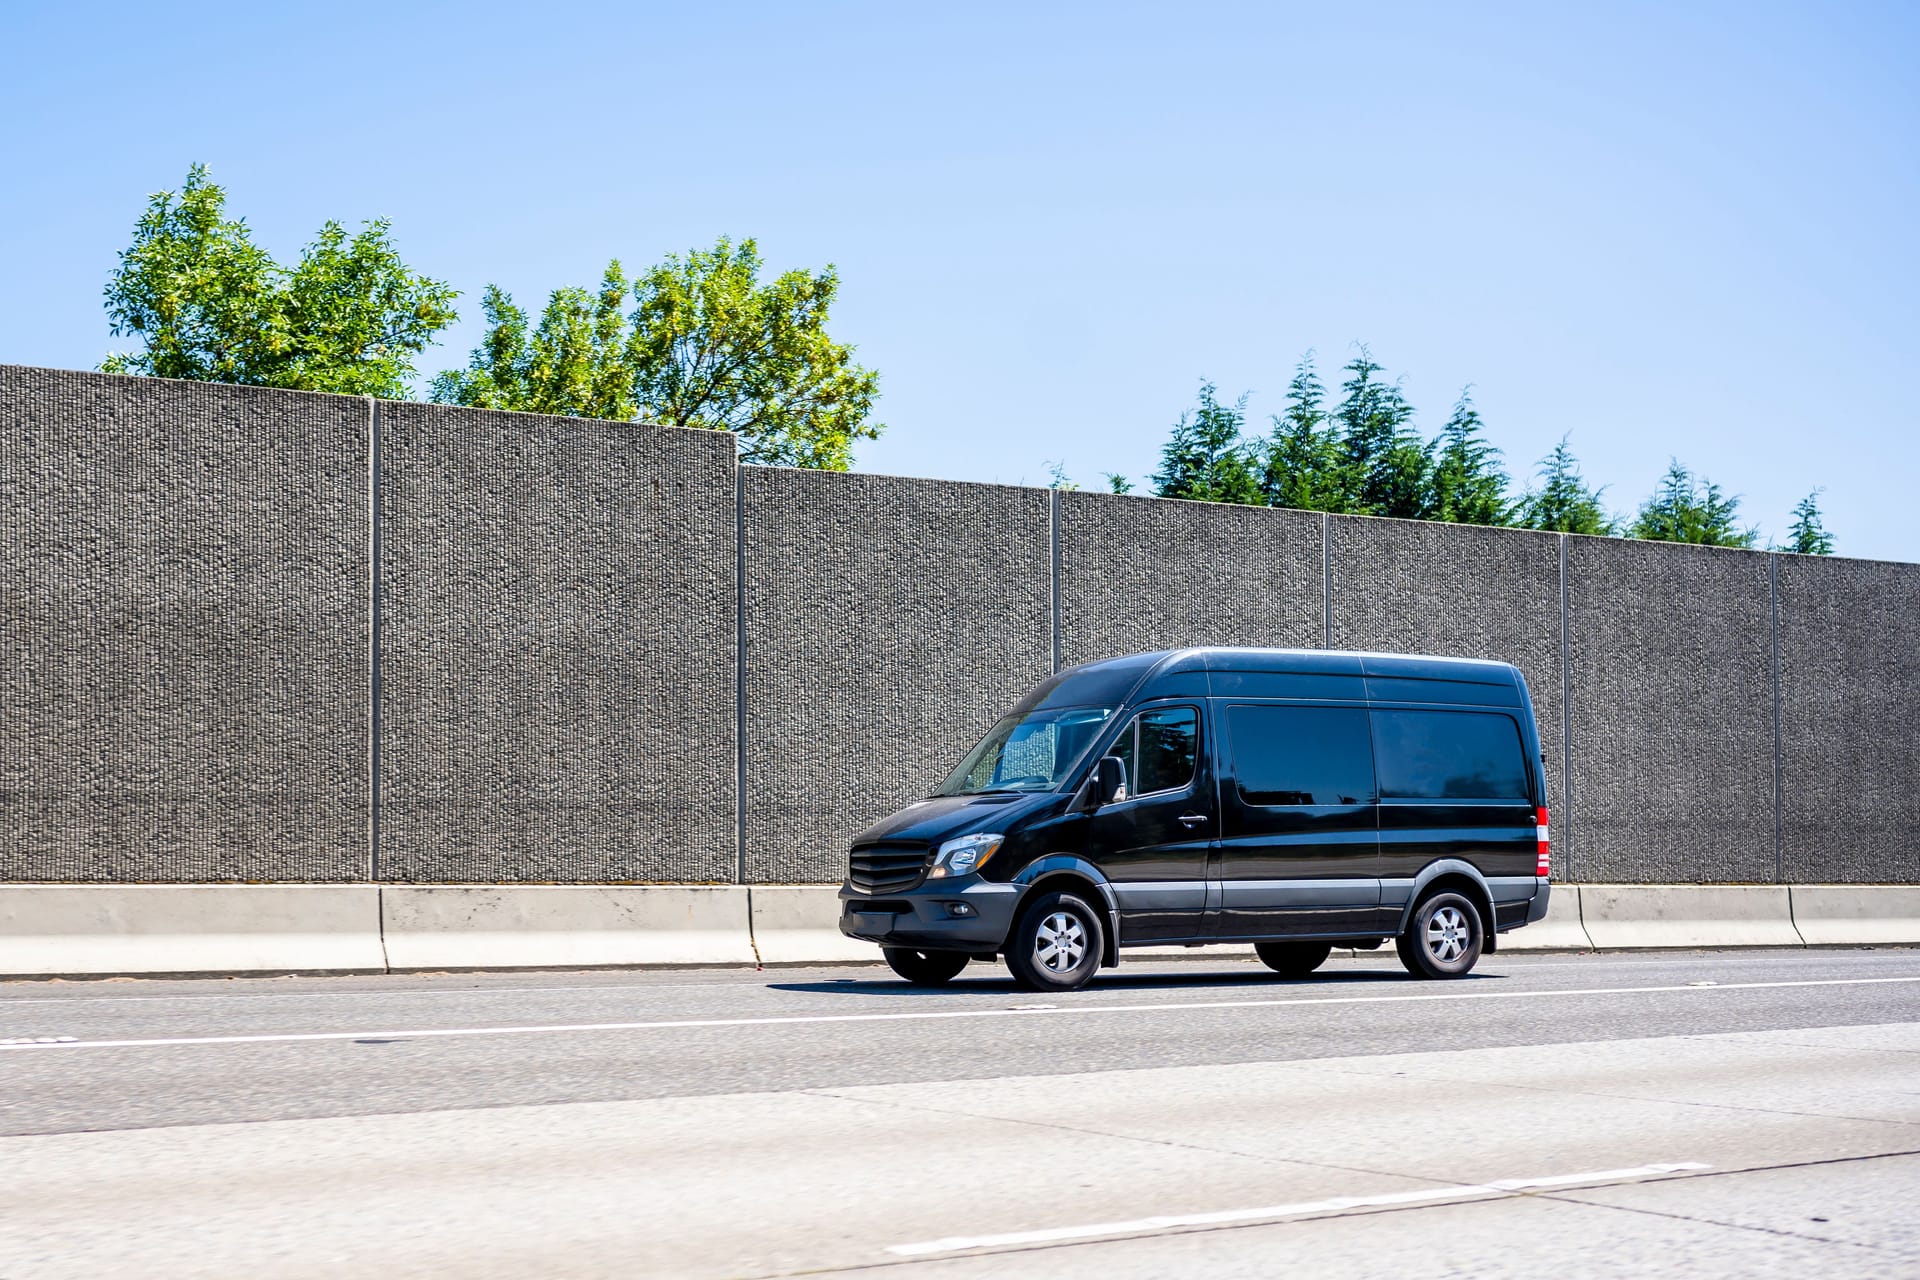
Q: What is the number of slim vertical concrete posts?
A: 6